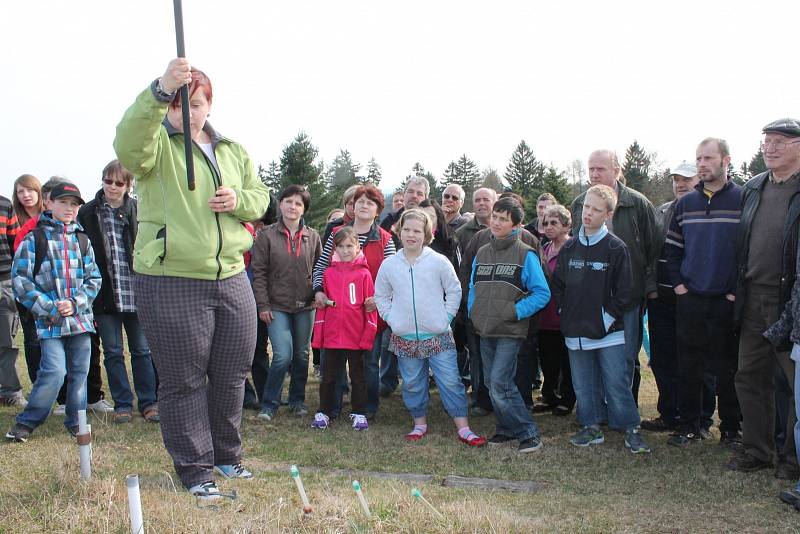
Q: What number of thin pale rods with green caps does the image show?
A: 3